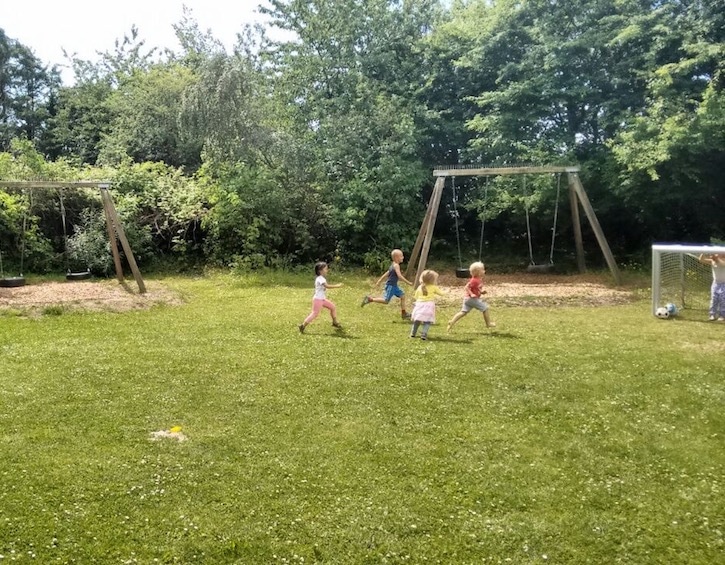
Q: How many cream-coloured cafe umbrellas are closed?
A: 0